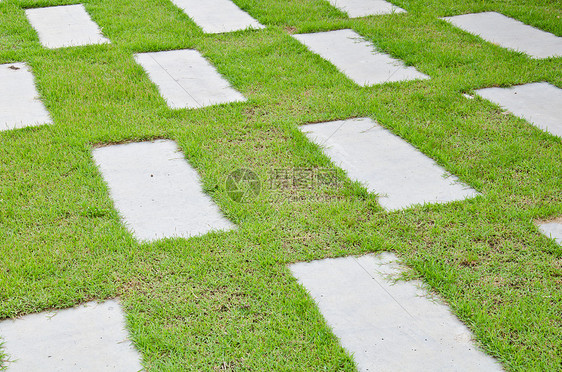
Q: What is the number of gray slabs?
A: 13